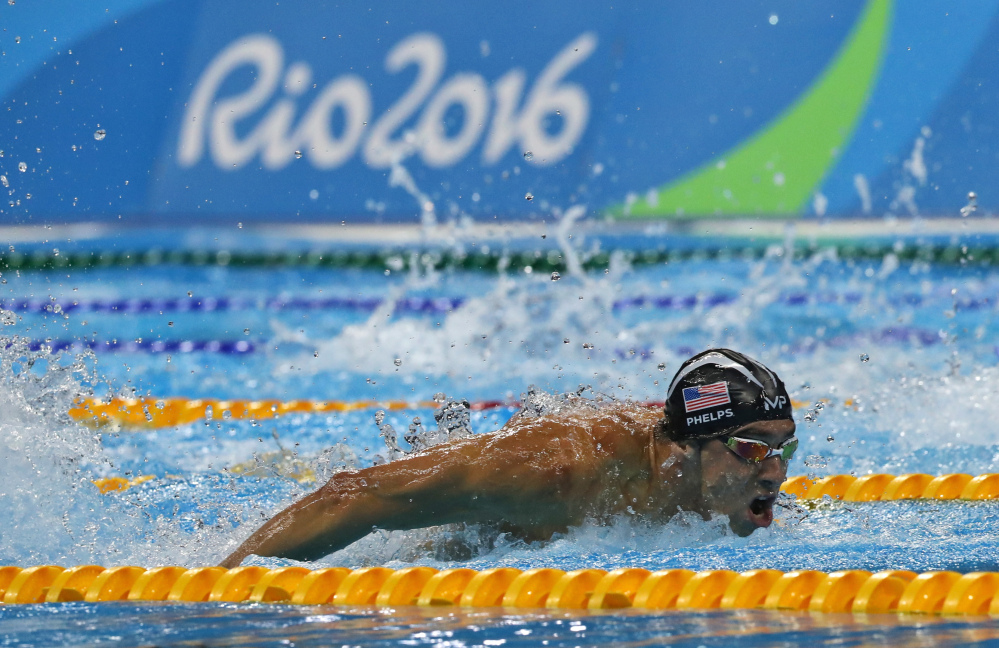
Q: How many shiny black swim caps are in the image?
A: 1